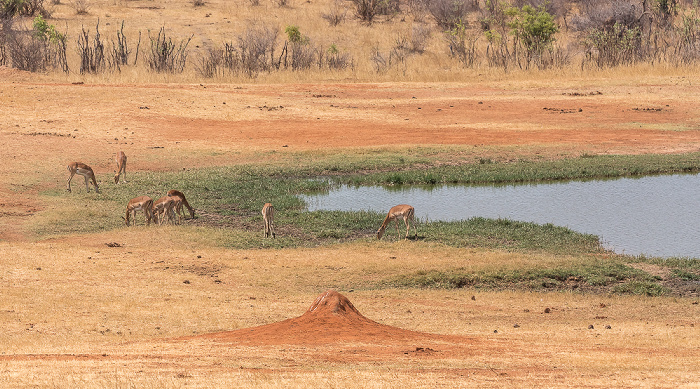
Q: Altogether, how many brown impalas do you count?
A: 8